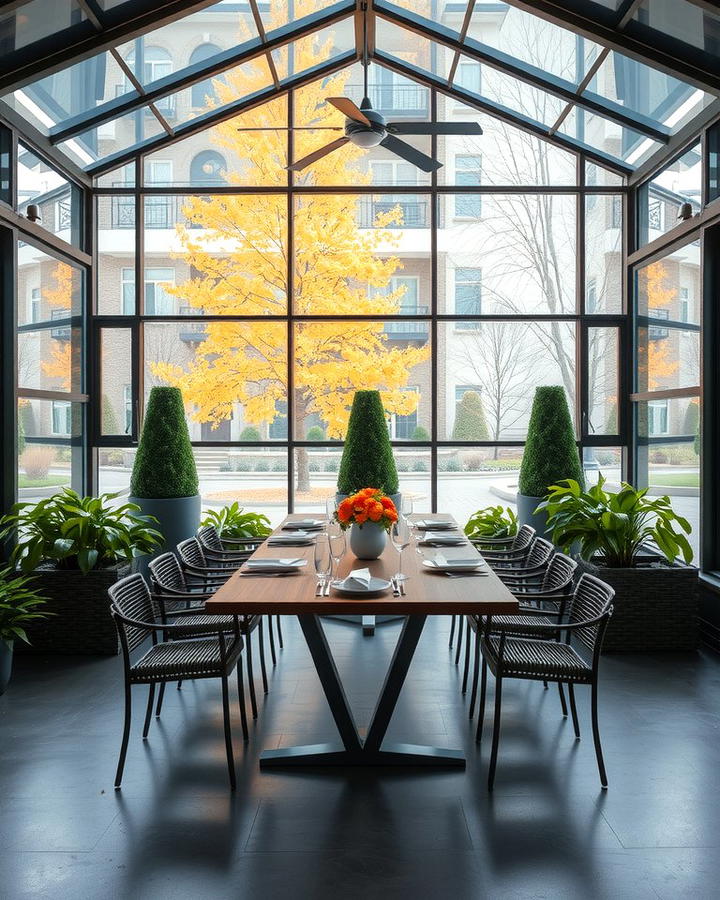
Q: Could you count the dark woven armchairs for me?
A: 8